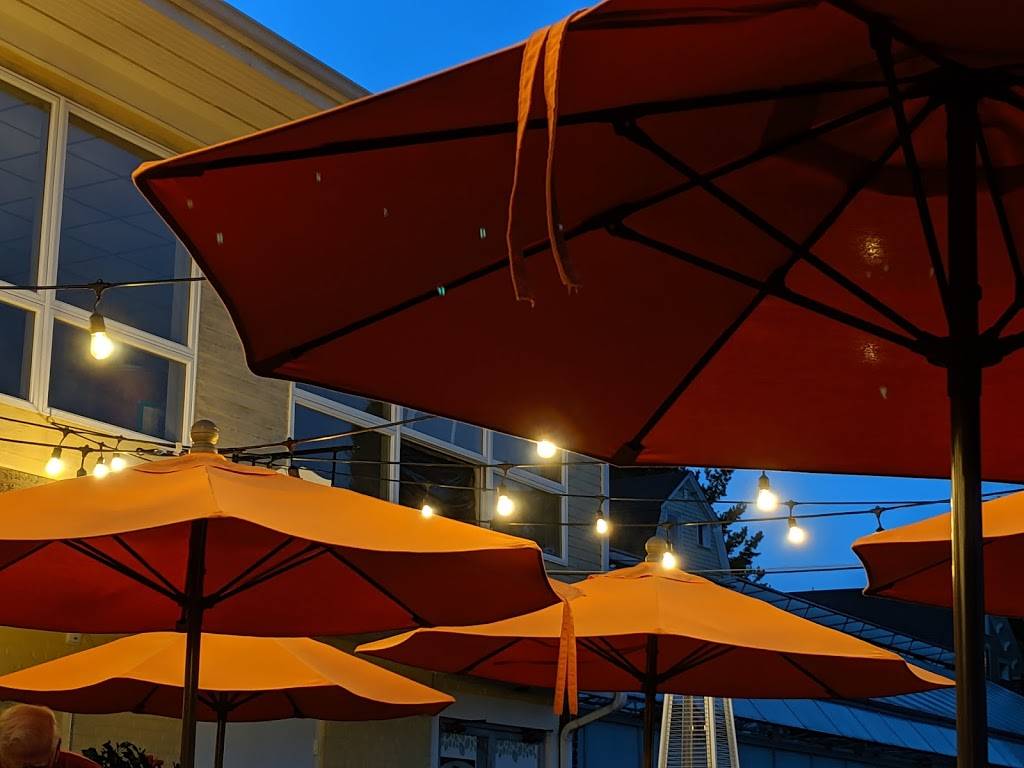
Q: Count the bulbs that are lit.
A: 11